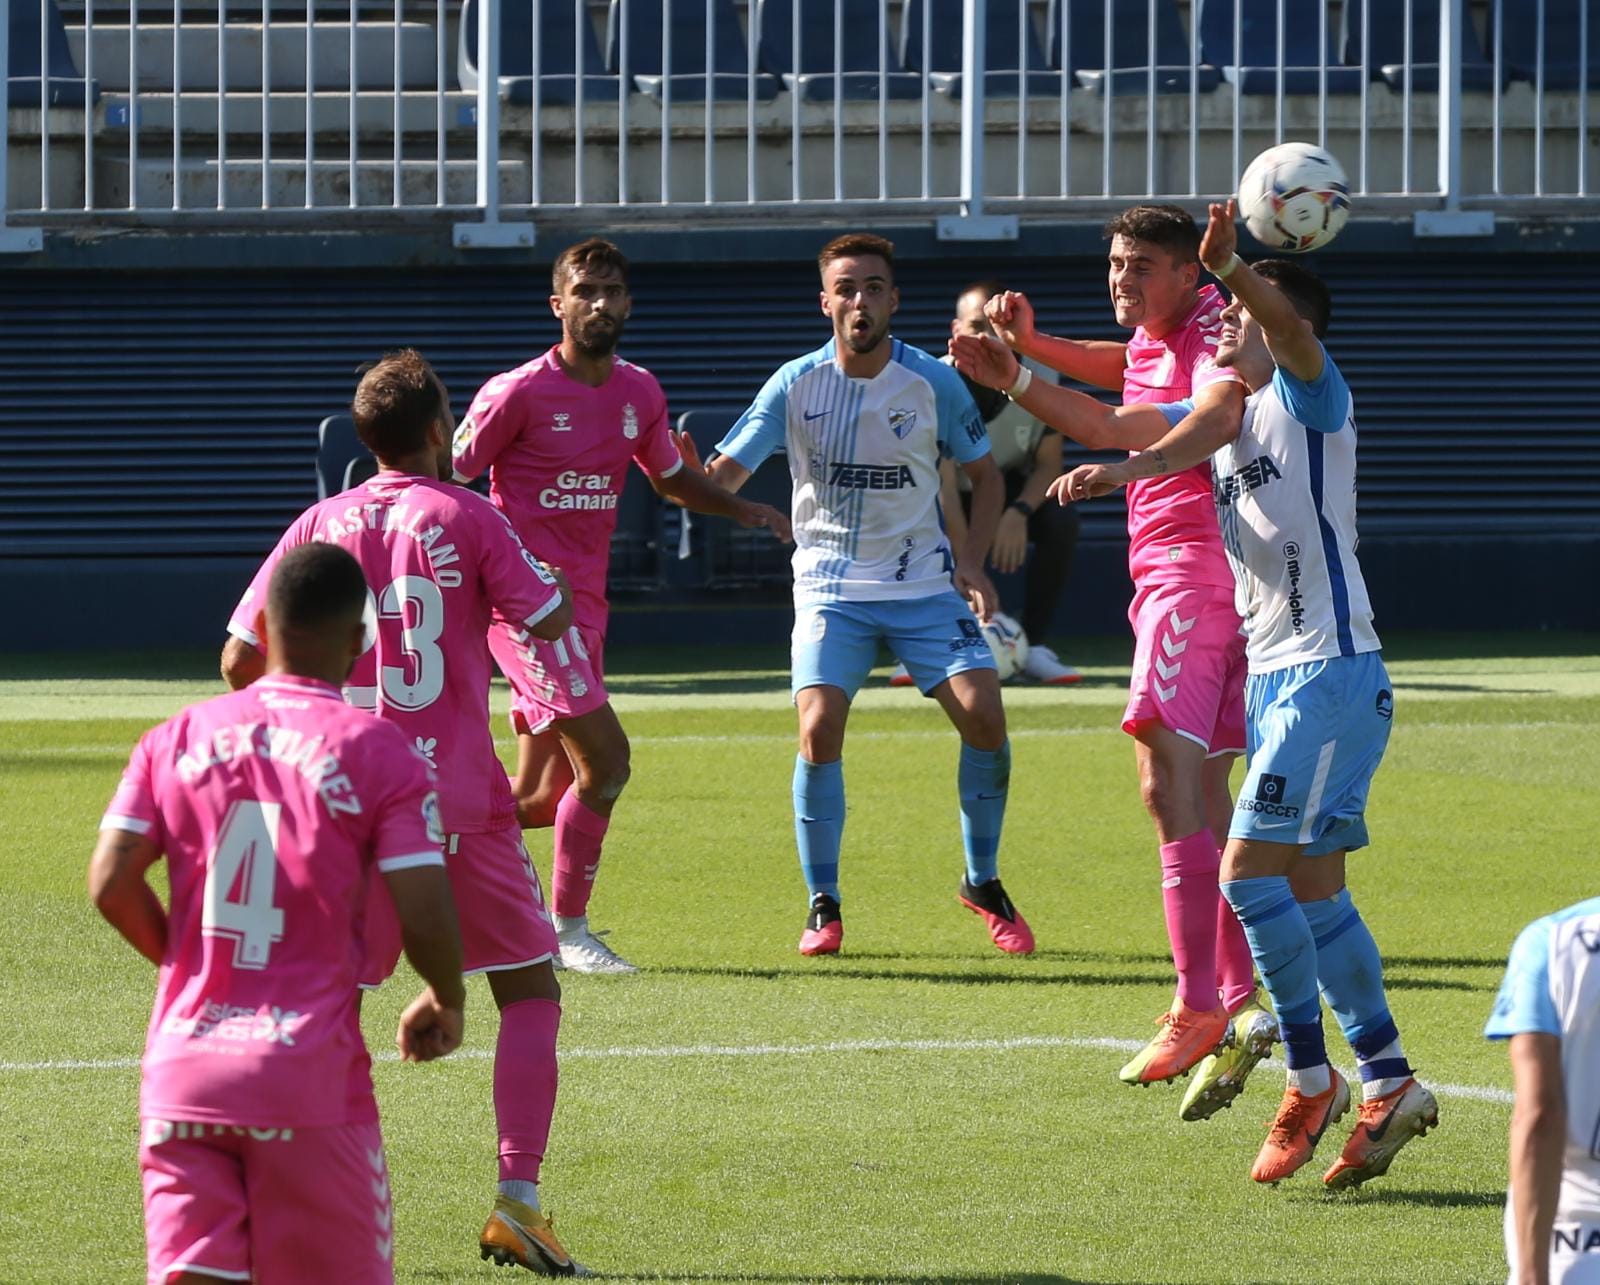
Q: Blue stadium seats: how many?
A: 9